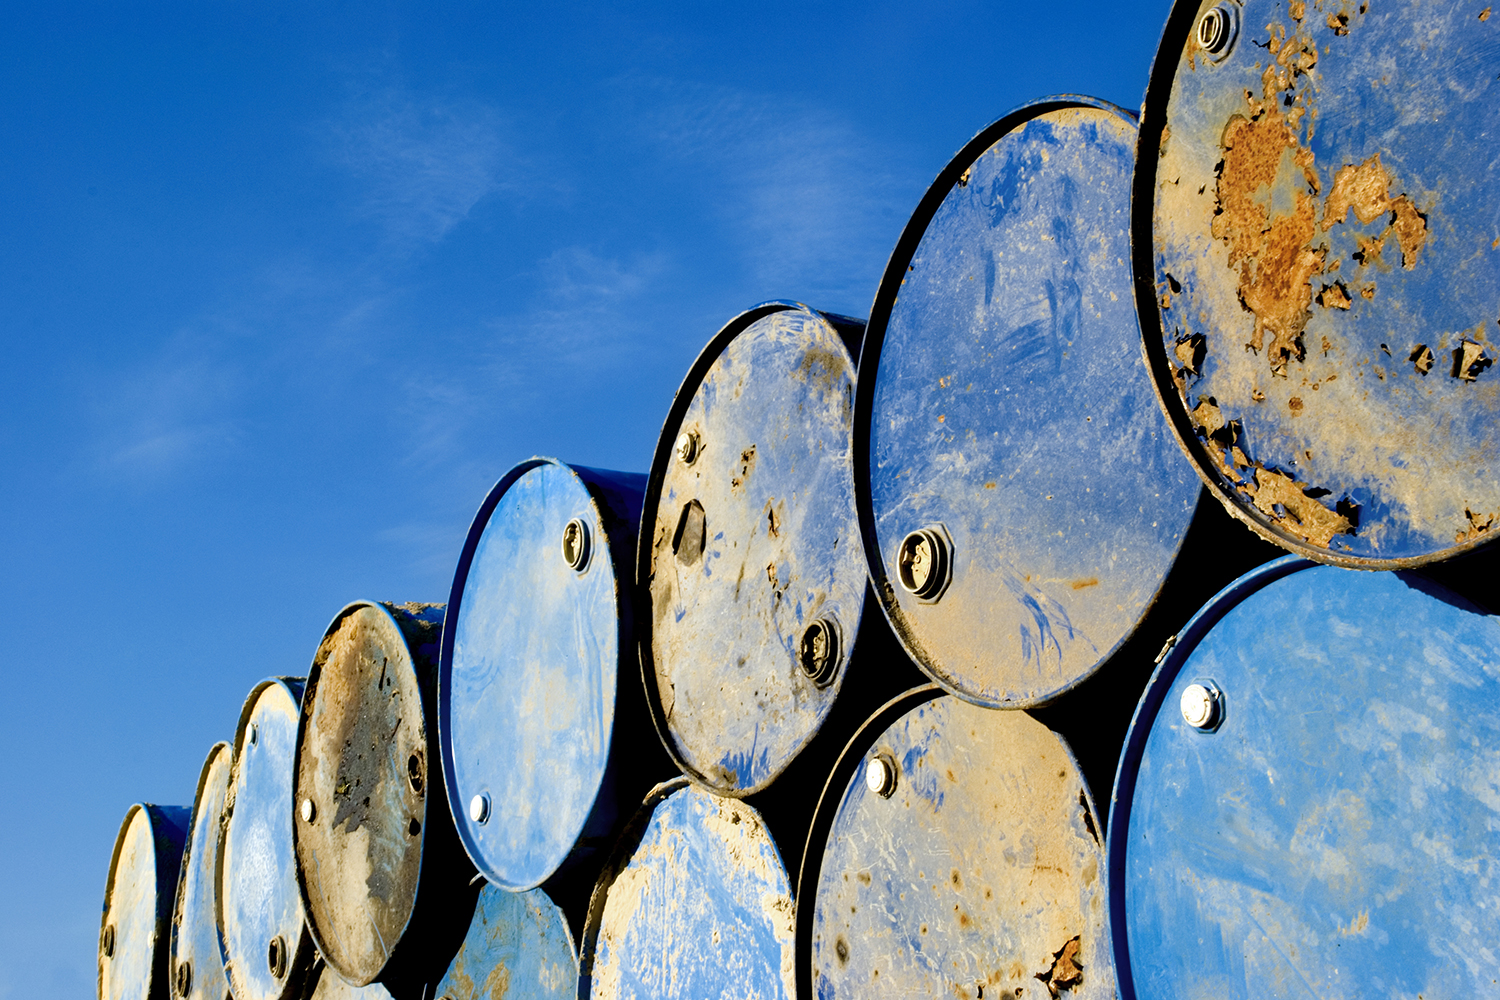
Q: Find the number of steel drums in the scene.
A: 13